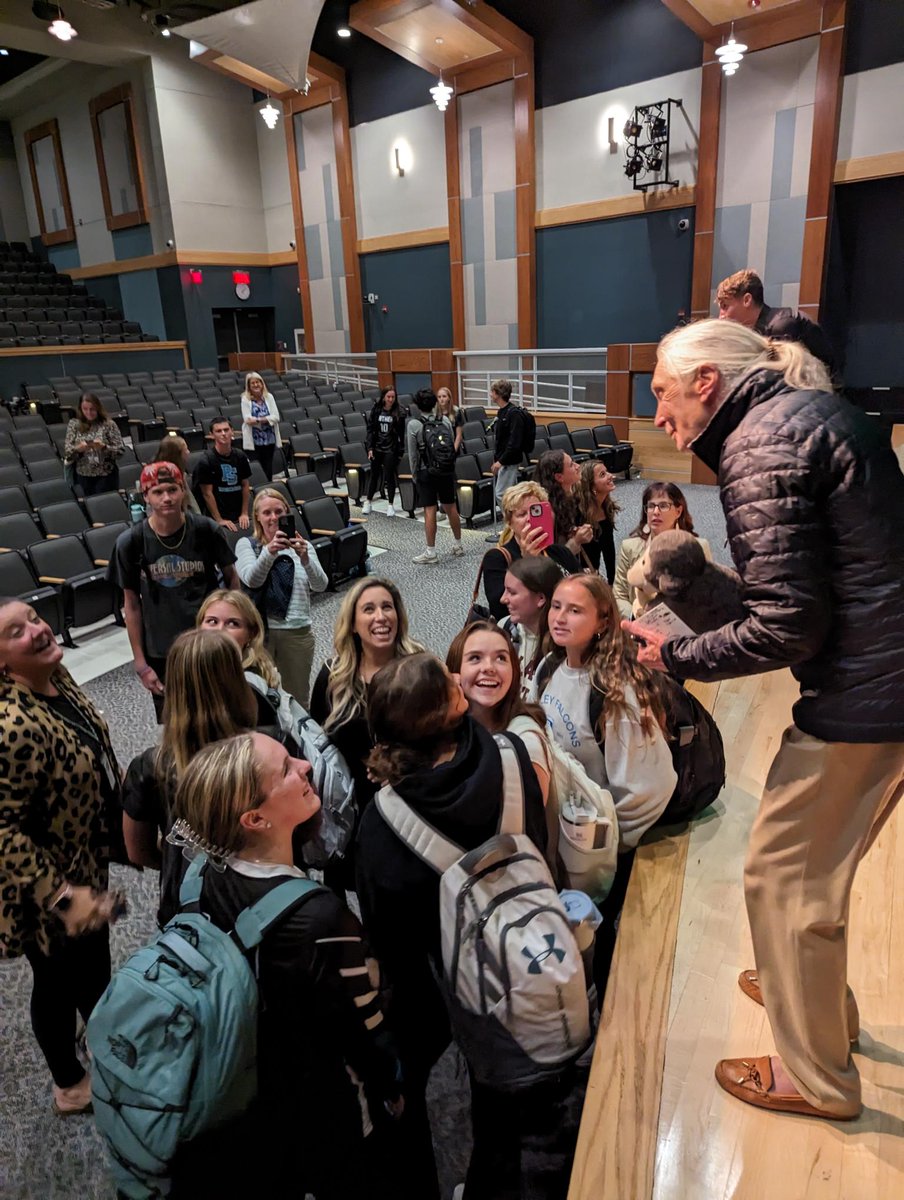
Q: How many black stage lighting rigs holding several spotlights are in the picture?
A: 1